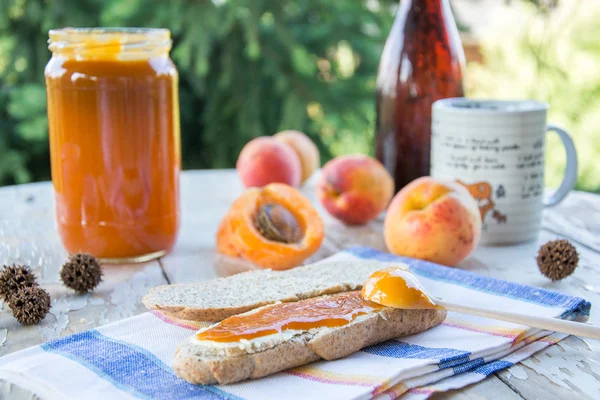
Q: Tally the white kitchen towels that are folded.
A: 1